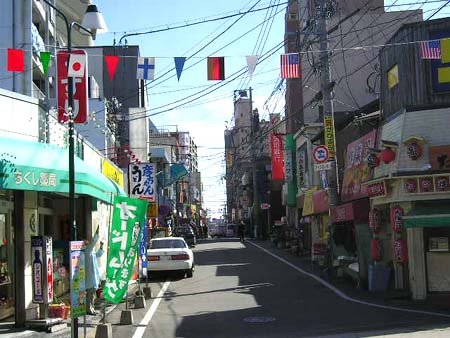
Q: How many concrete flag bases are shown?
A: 4